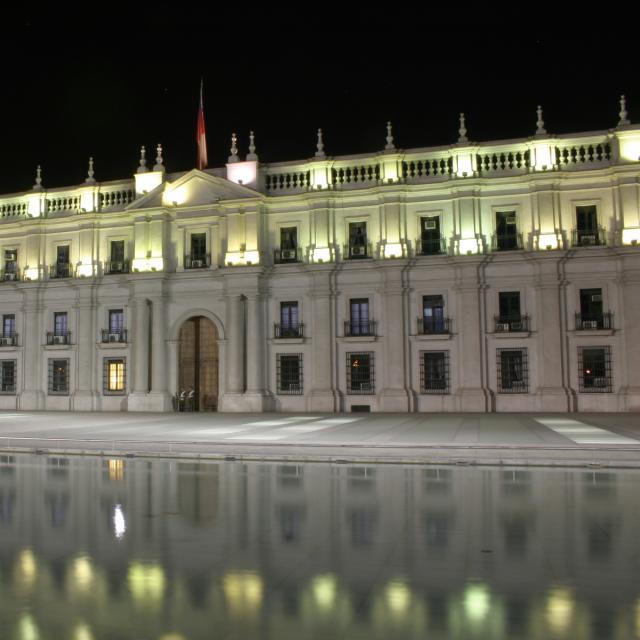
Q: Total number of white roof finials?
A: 11